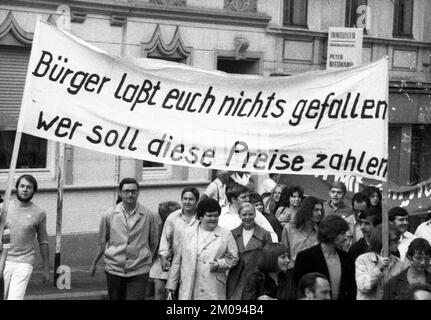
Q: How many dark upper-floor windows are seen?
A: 3